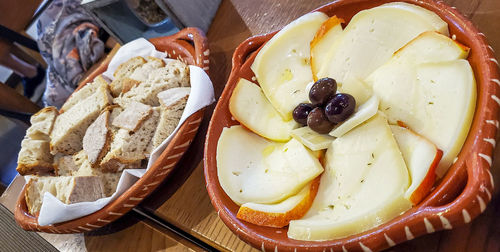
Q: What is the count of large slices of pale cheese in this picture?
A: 5